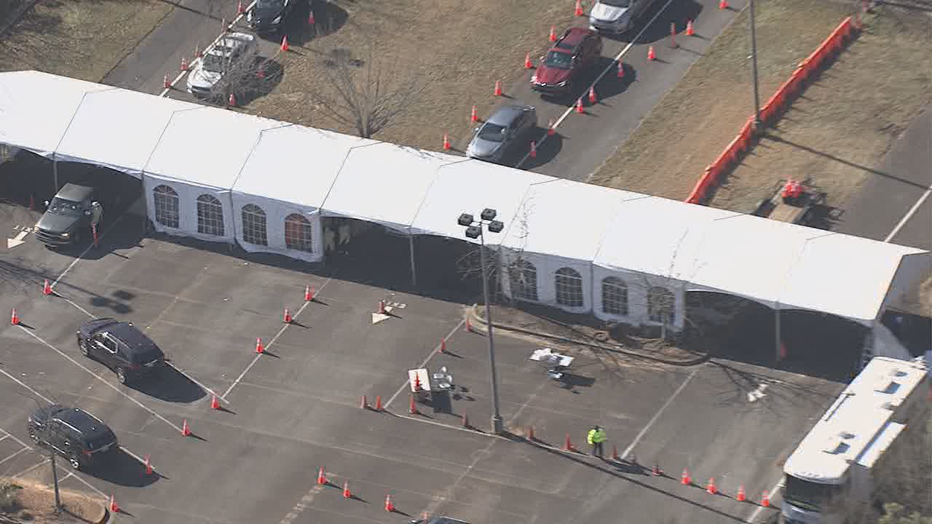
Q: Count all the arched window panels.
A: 8